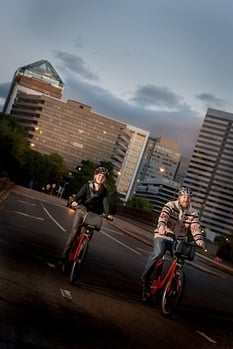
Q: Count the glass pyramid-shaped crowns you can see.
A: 1